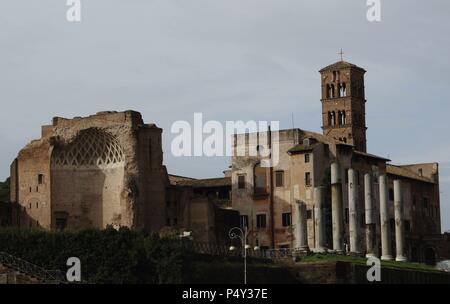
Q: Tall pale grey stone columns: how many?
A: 7